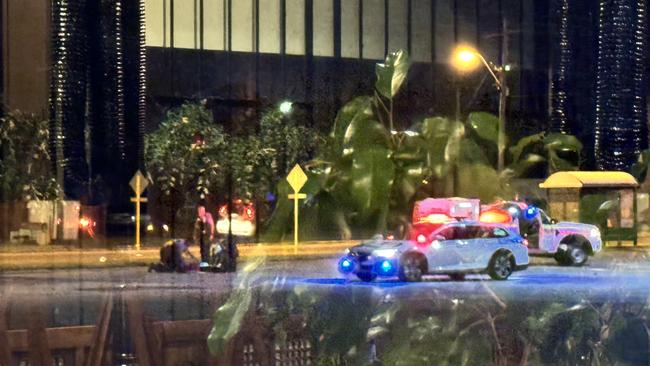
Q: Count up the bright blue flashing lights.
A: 3